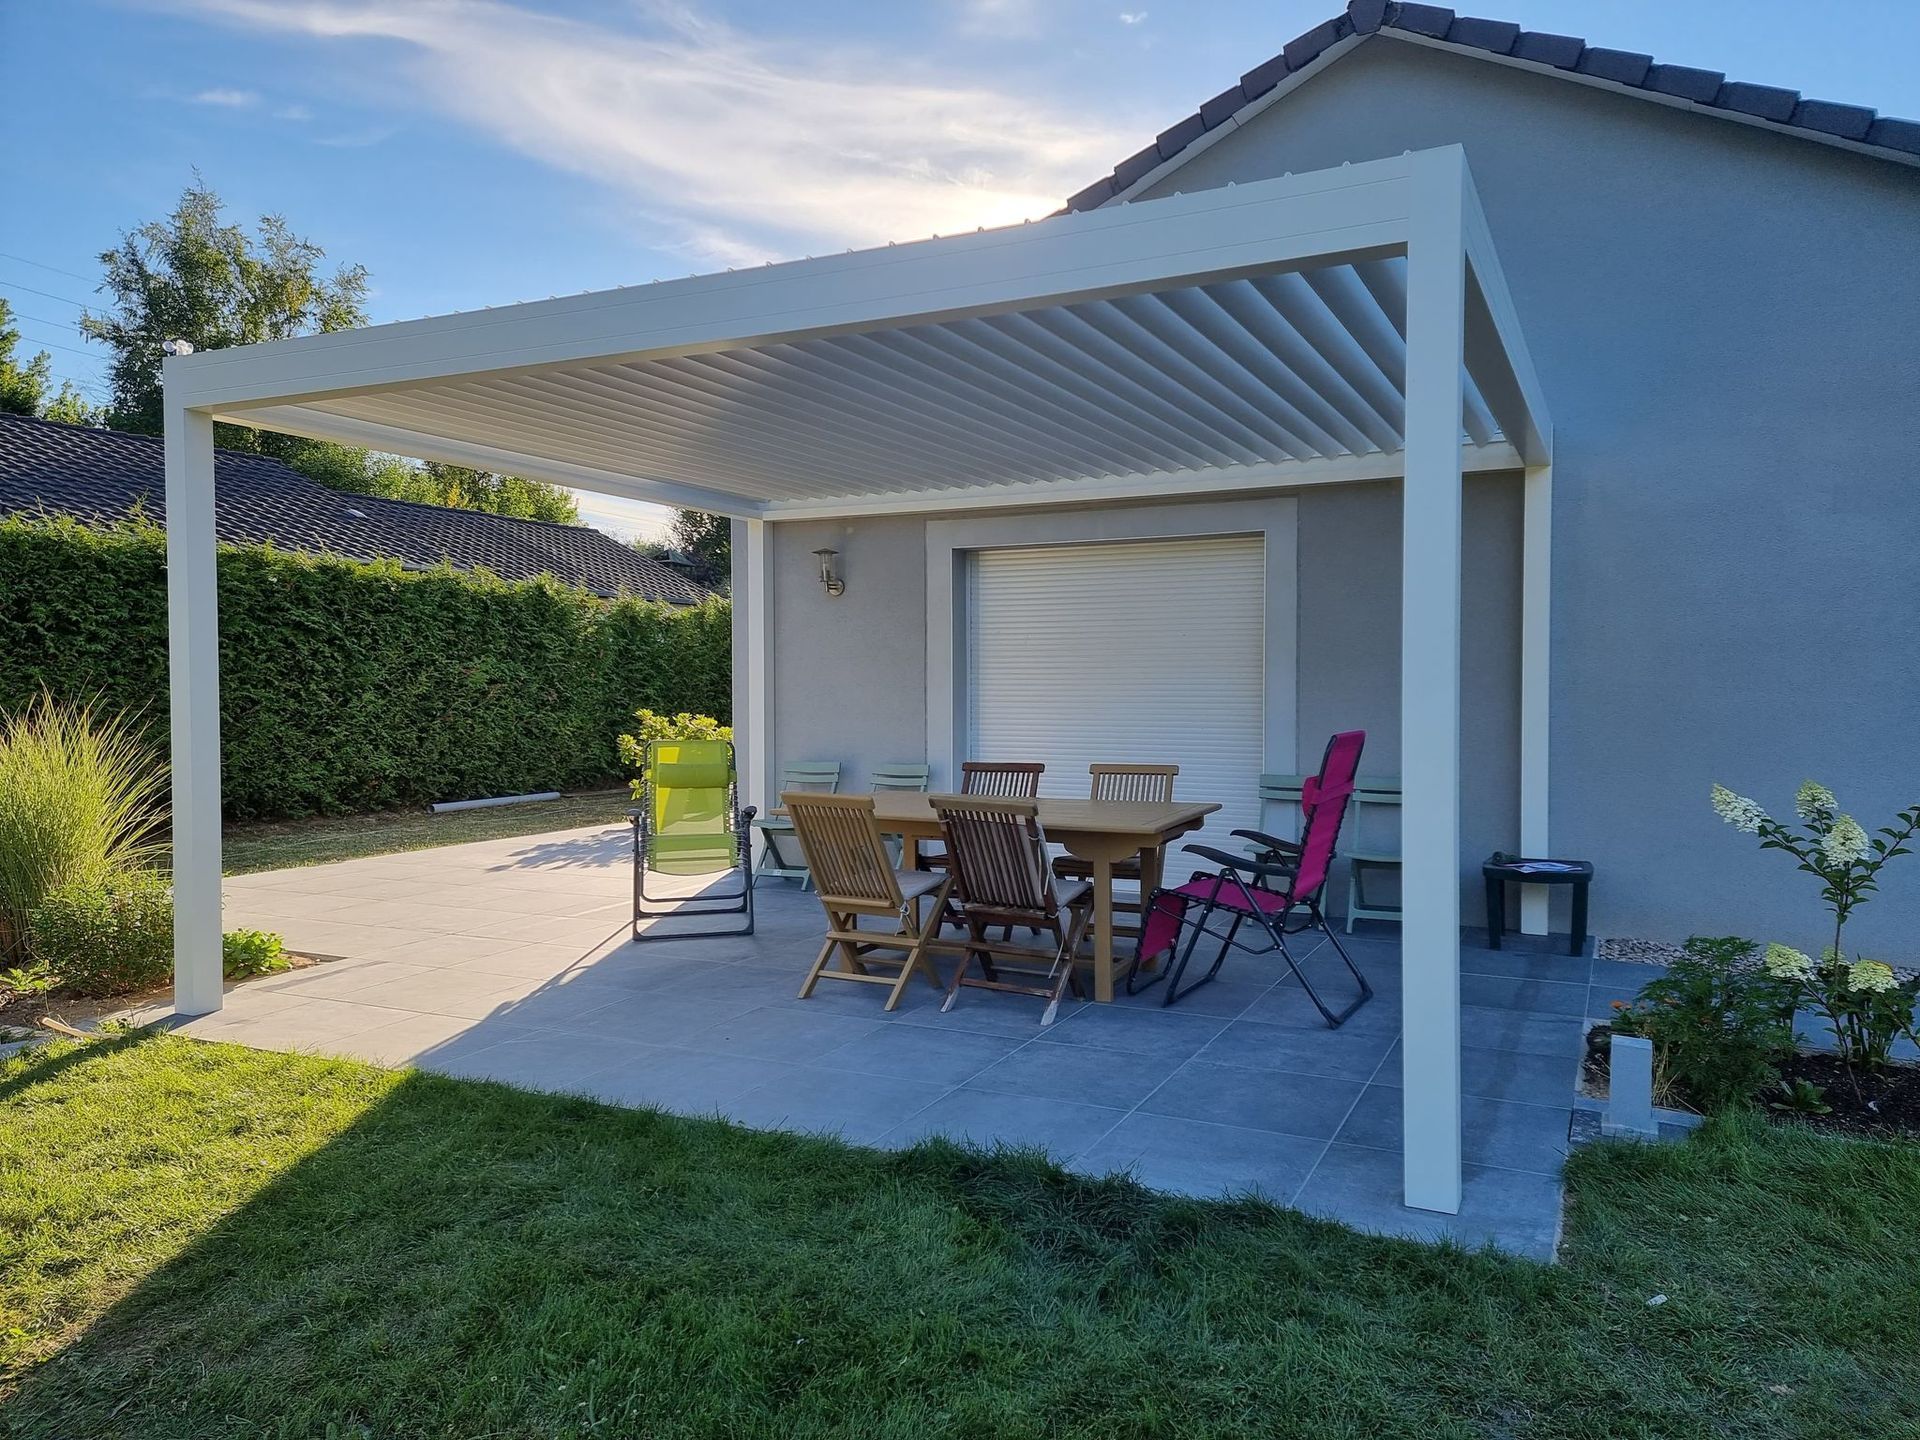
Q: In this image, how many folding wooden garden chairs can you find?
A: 4